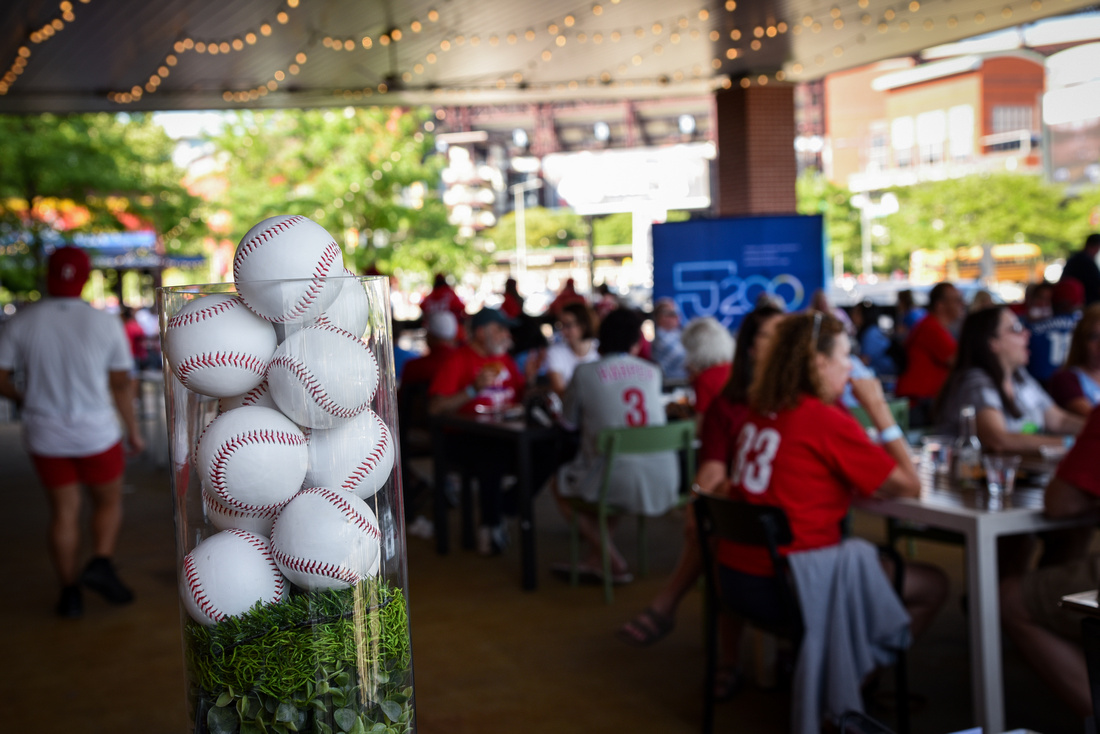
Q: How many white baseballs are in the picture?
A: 10